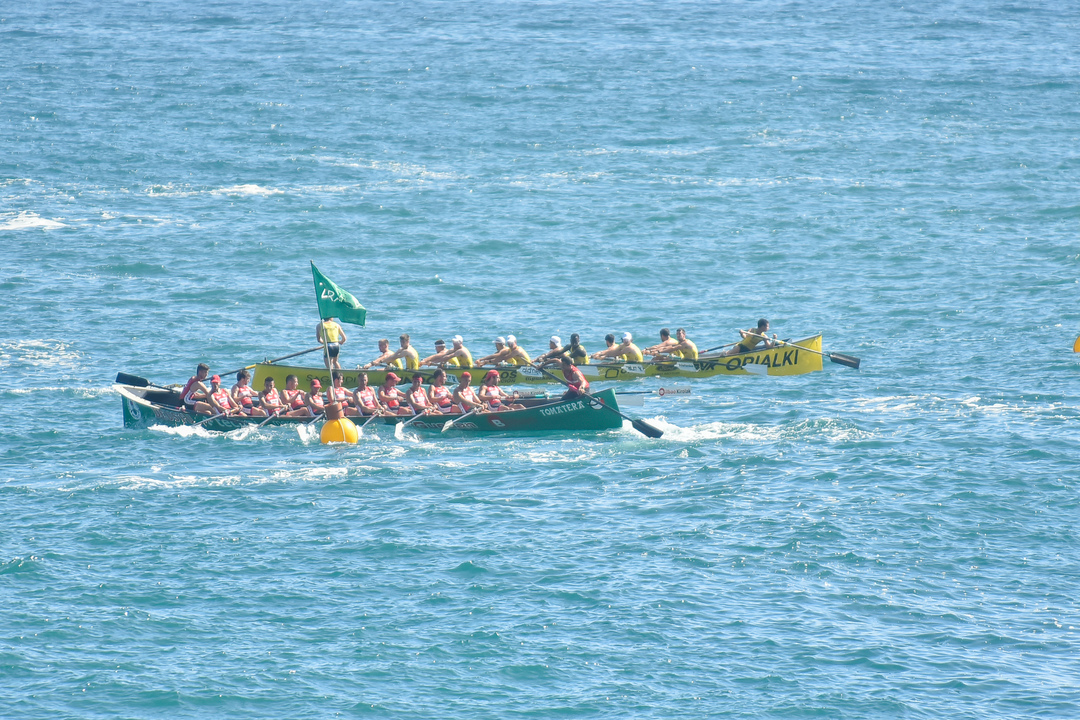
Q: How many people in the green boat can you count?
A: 14